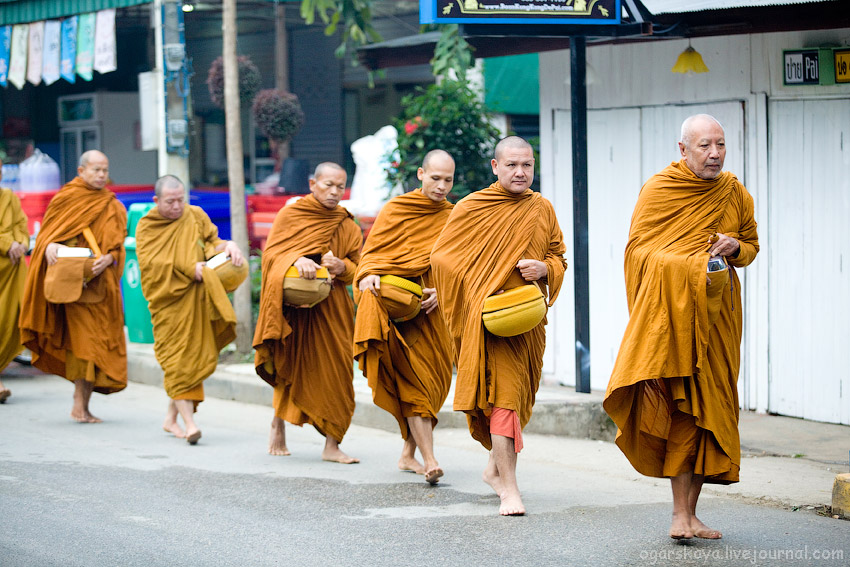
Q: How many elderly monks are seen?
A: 1